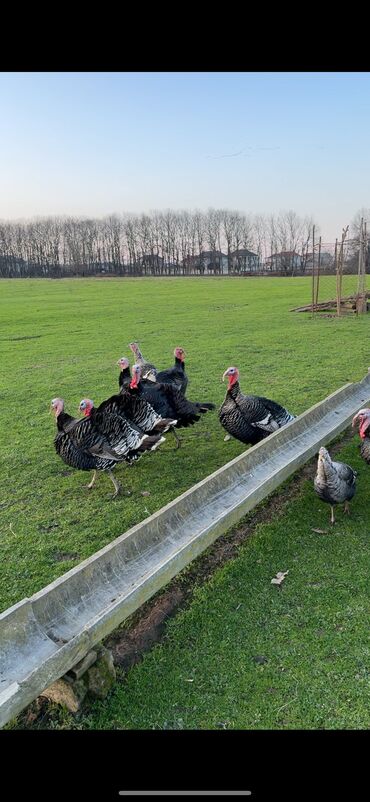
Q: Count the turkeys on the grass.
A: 9